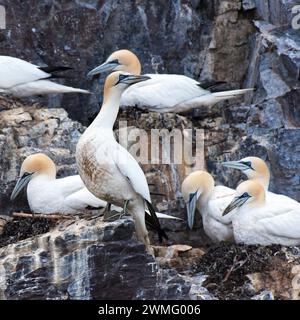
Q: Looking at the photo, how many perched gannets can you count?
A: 7